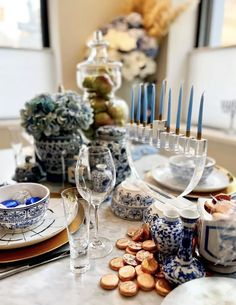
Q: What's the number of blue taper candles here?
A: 9